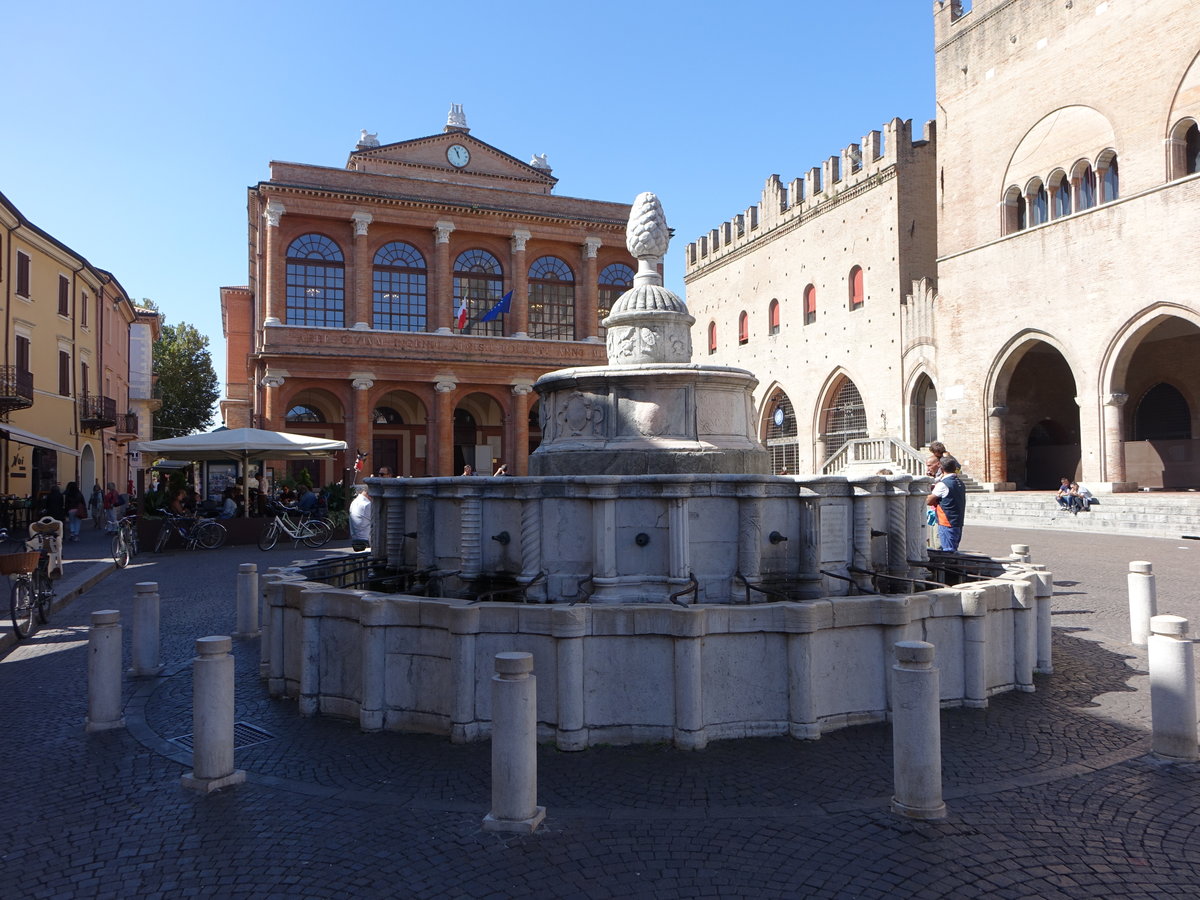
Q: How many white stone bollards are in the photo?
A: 9